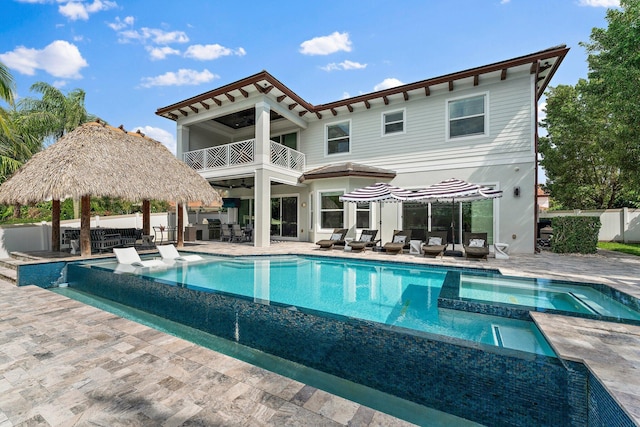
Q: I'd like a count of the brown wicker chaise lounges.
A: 5